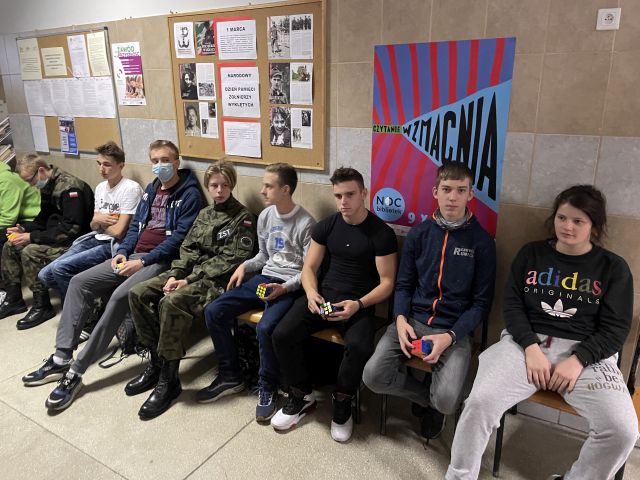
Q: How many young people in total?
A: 9